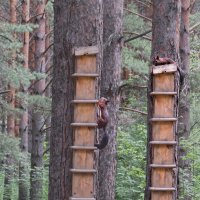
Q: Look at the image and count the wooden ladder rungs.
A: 11